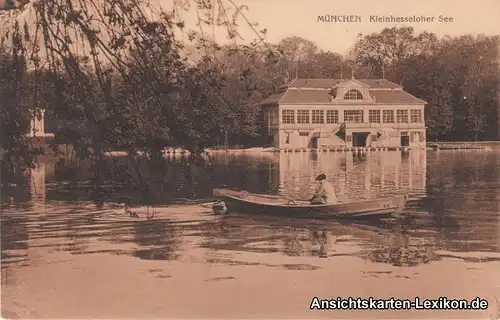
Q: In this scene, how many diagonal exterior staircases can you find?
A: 2